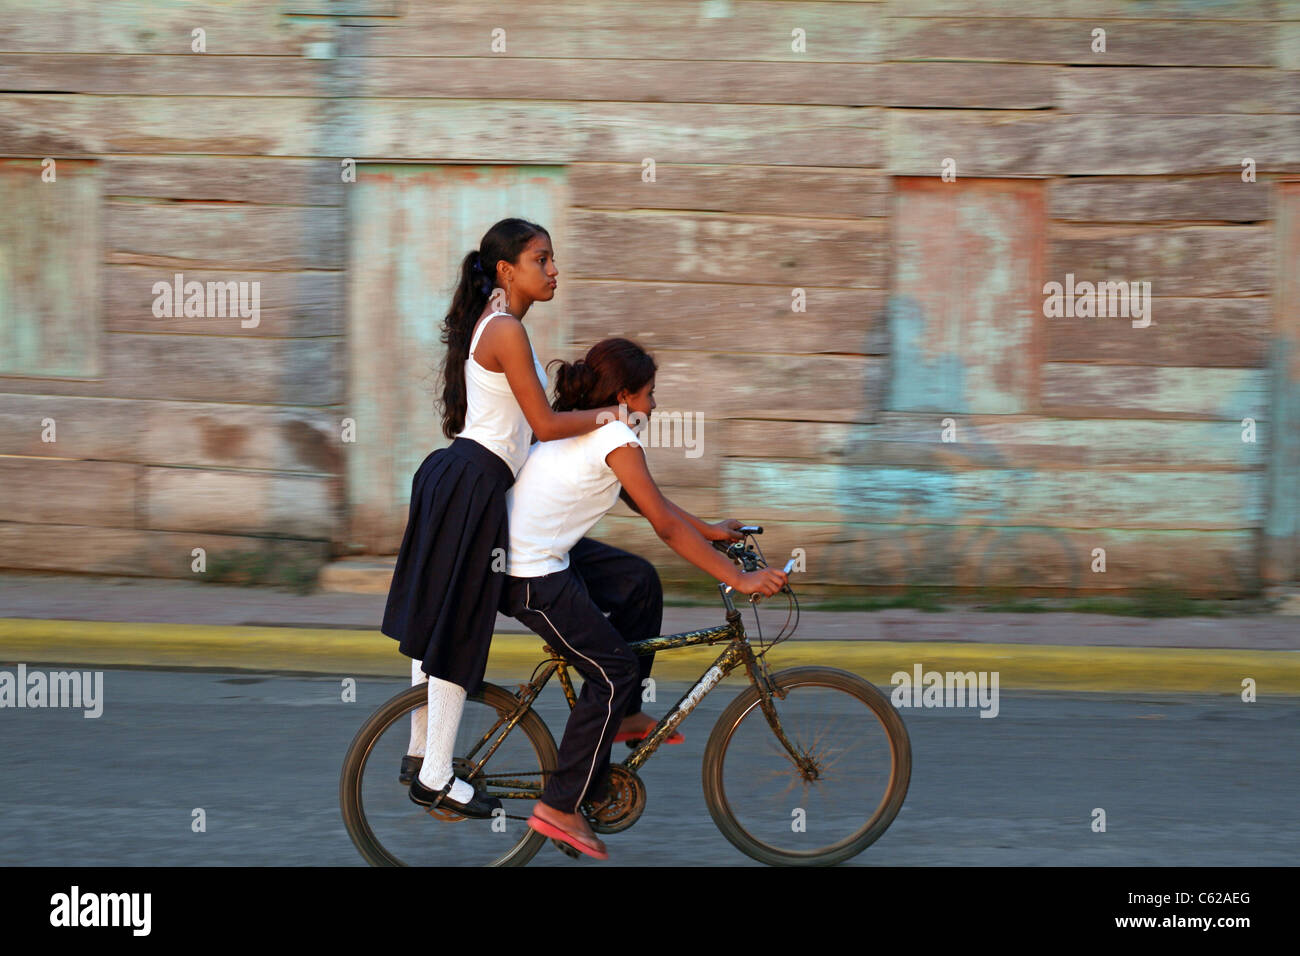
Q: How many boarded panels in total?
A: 4